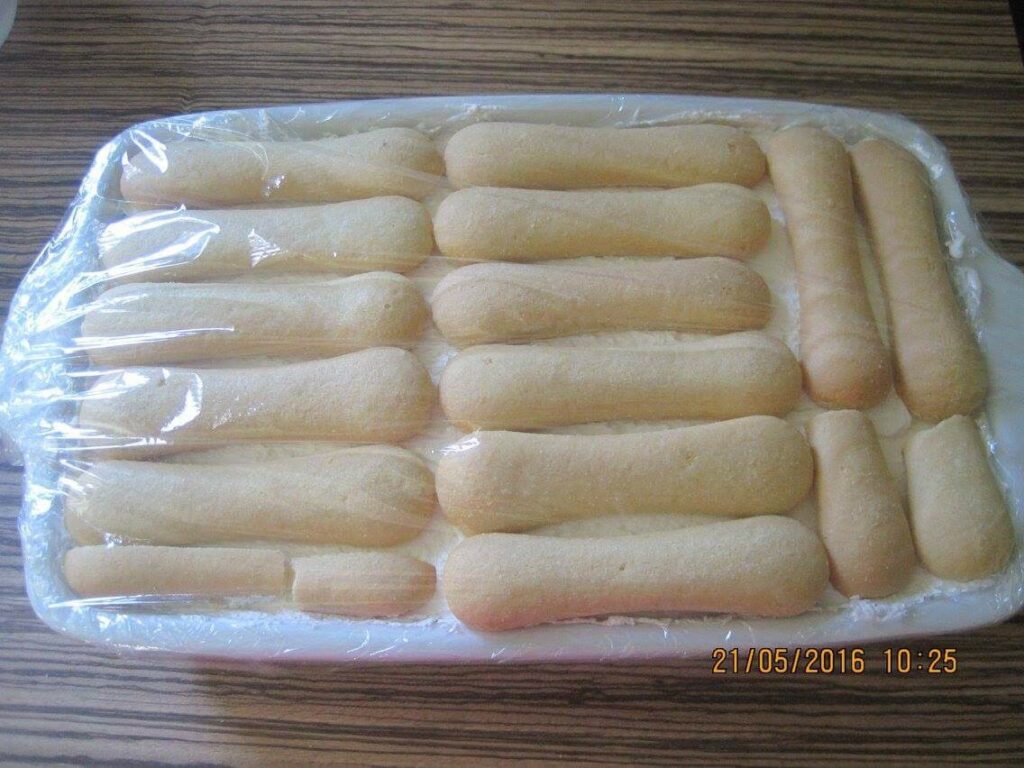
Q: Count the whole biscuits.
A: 13